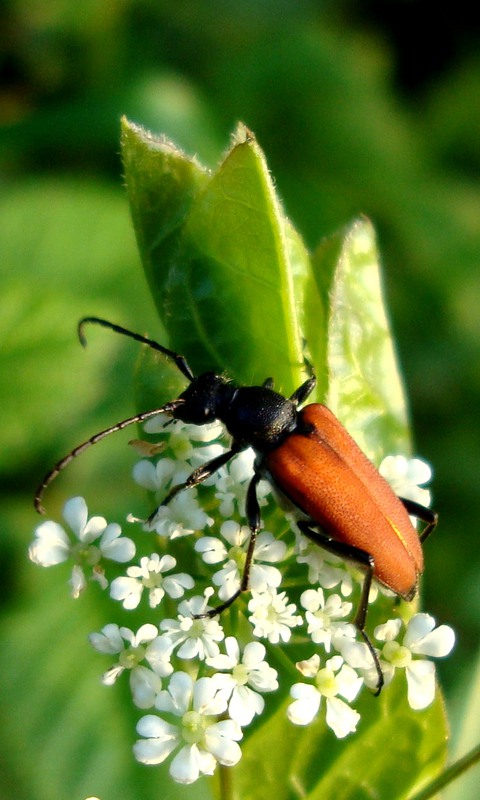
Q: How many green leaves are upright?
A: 3